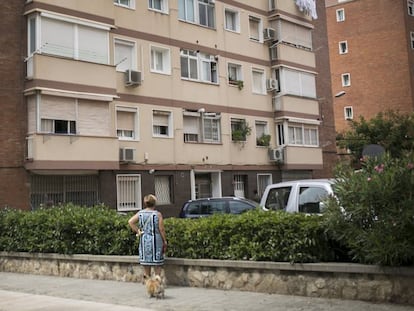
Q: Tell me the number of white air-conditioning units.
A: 5